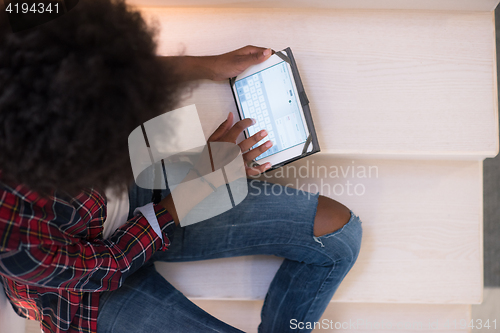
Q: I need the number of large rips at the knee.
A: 1